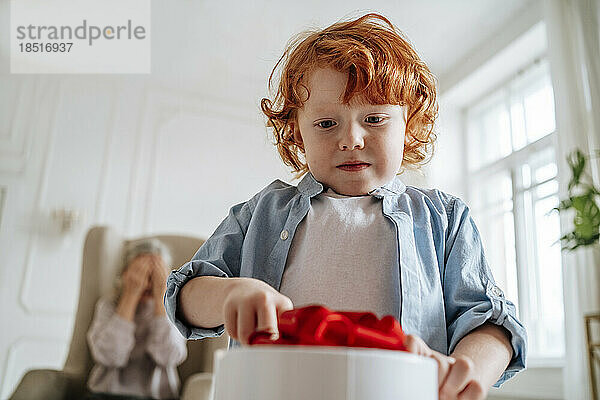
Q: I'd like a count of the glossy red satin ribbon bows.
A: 1